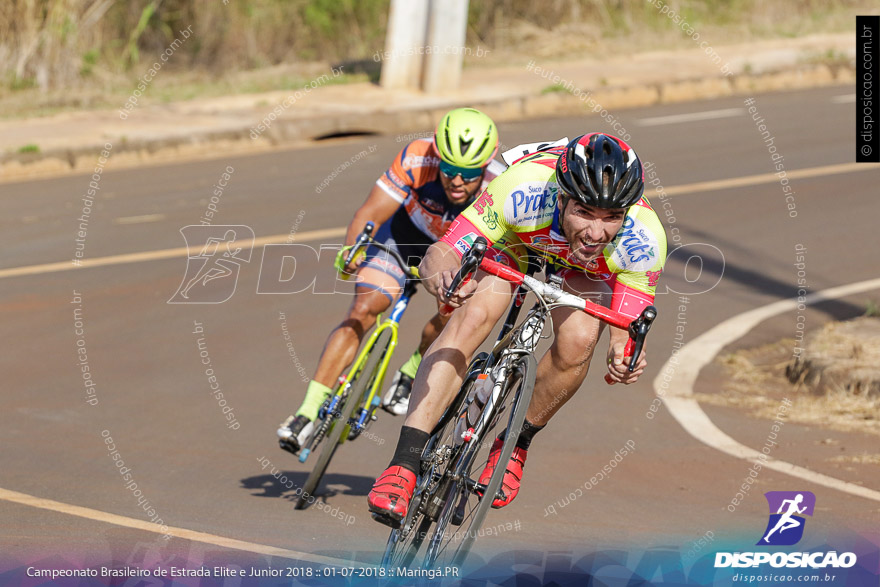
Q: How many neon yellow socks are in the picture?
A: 2